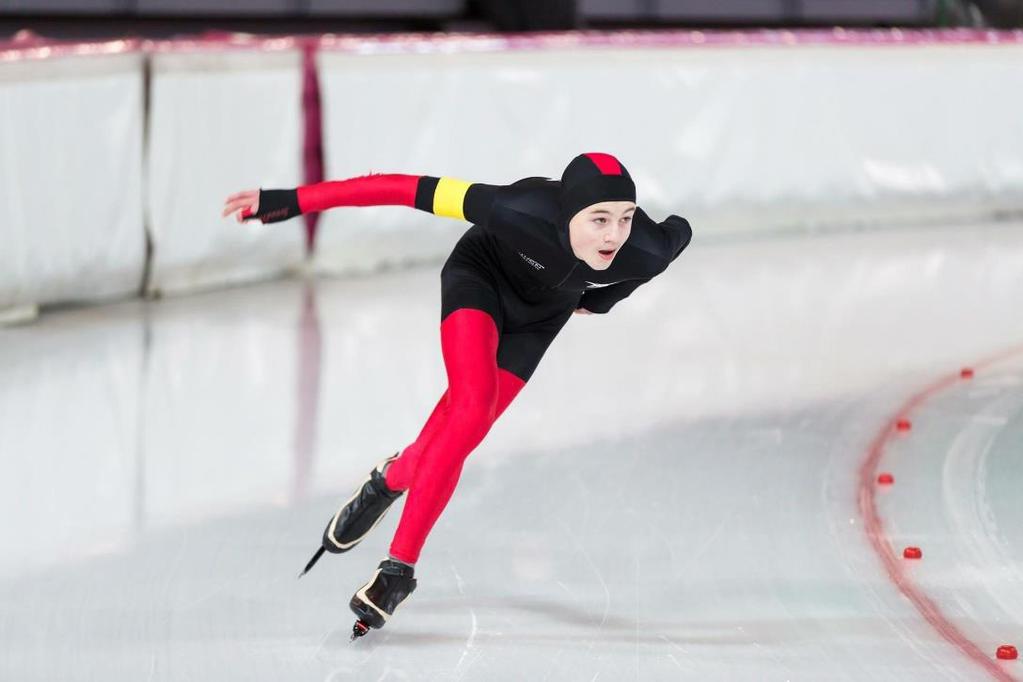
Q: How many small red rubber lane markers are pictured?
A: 5